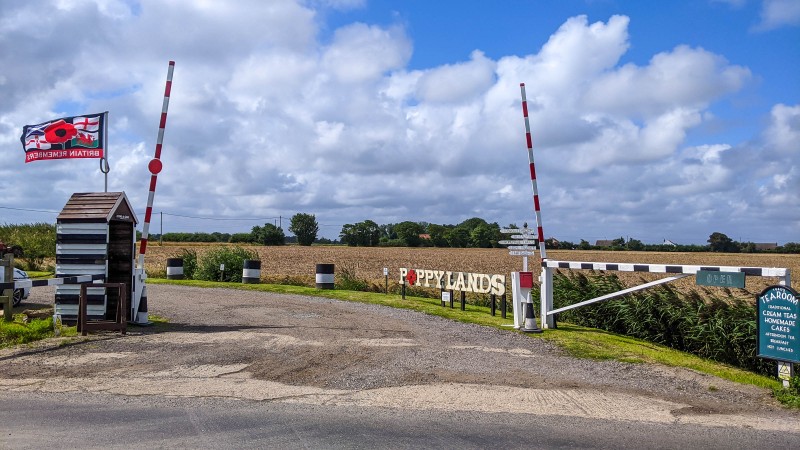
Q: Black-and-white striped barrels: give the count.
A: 3